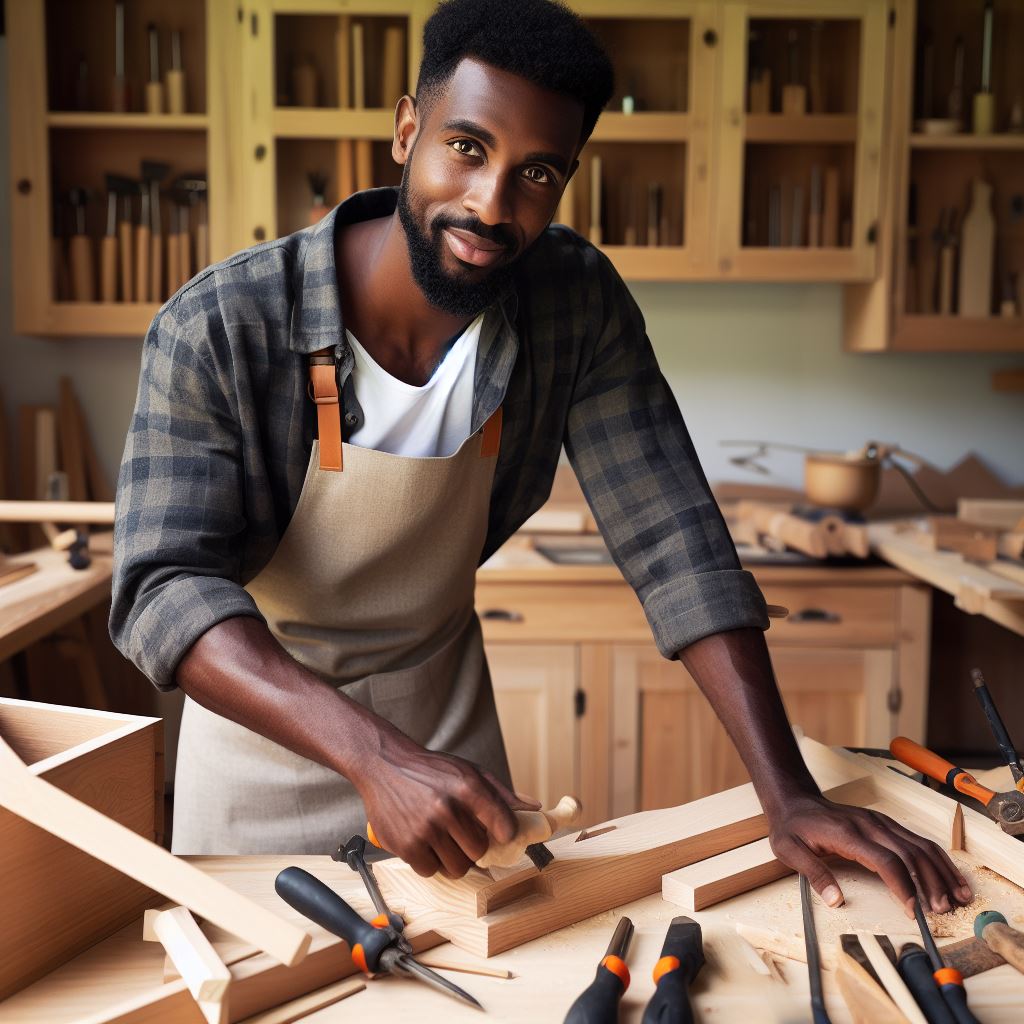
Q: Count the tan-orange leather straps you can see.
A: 2